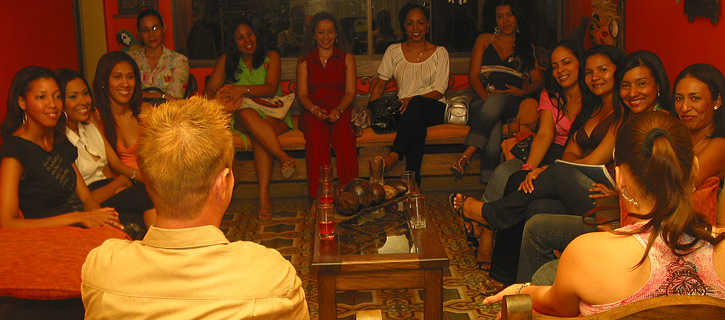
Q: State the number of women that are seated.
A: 13